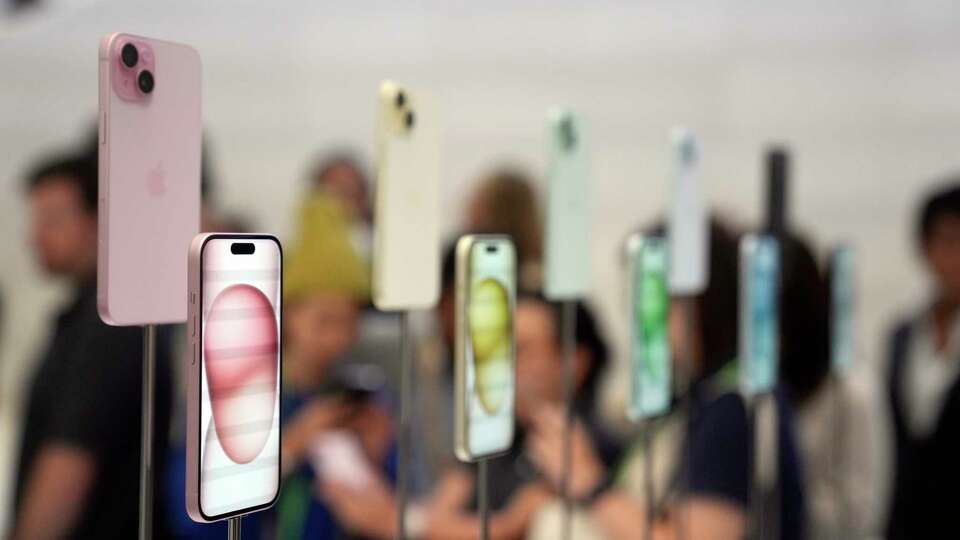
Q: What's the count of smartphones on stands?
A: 10